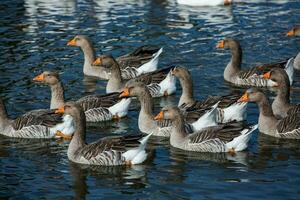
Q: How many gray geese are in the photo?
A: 12